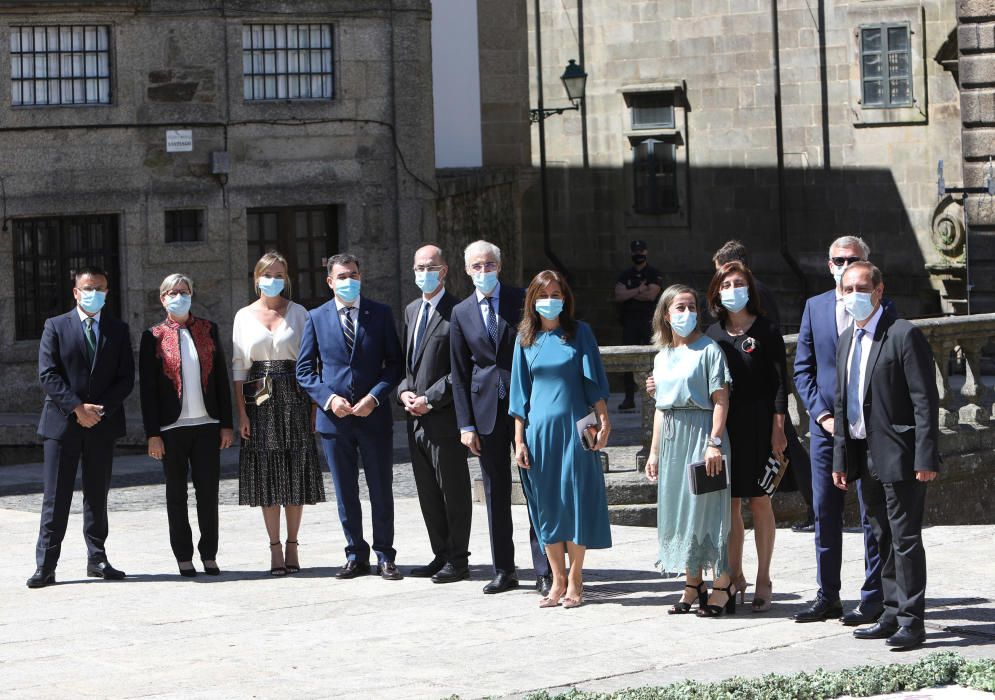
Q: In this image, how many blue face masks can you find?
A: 11